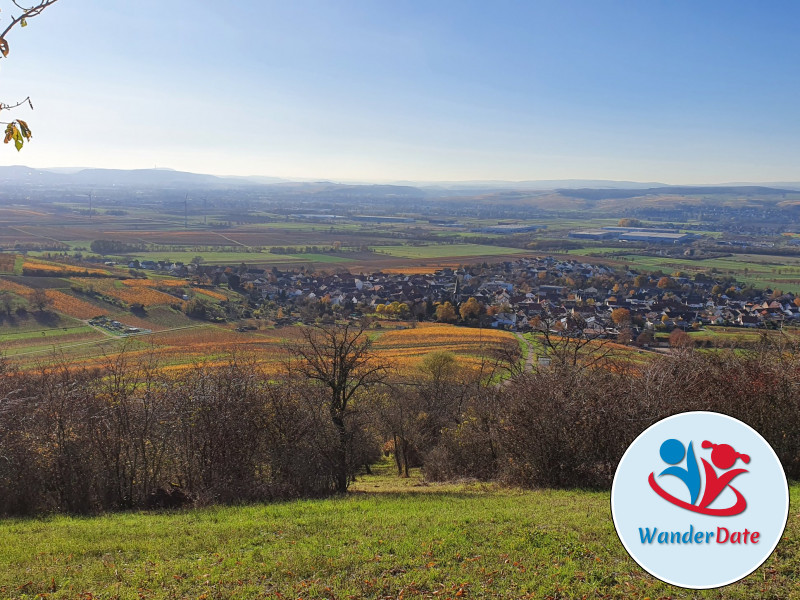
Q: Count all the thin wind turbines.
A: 3